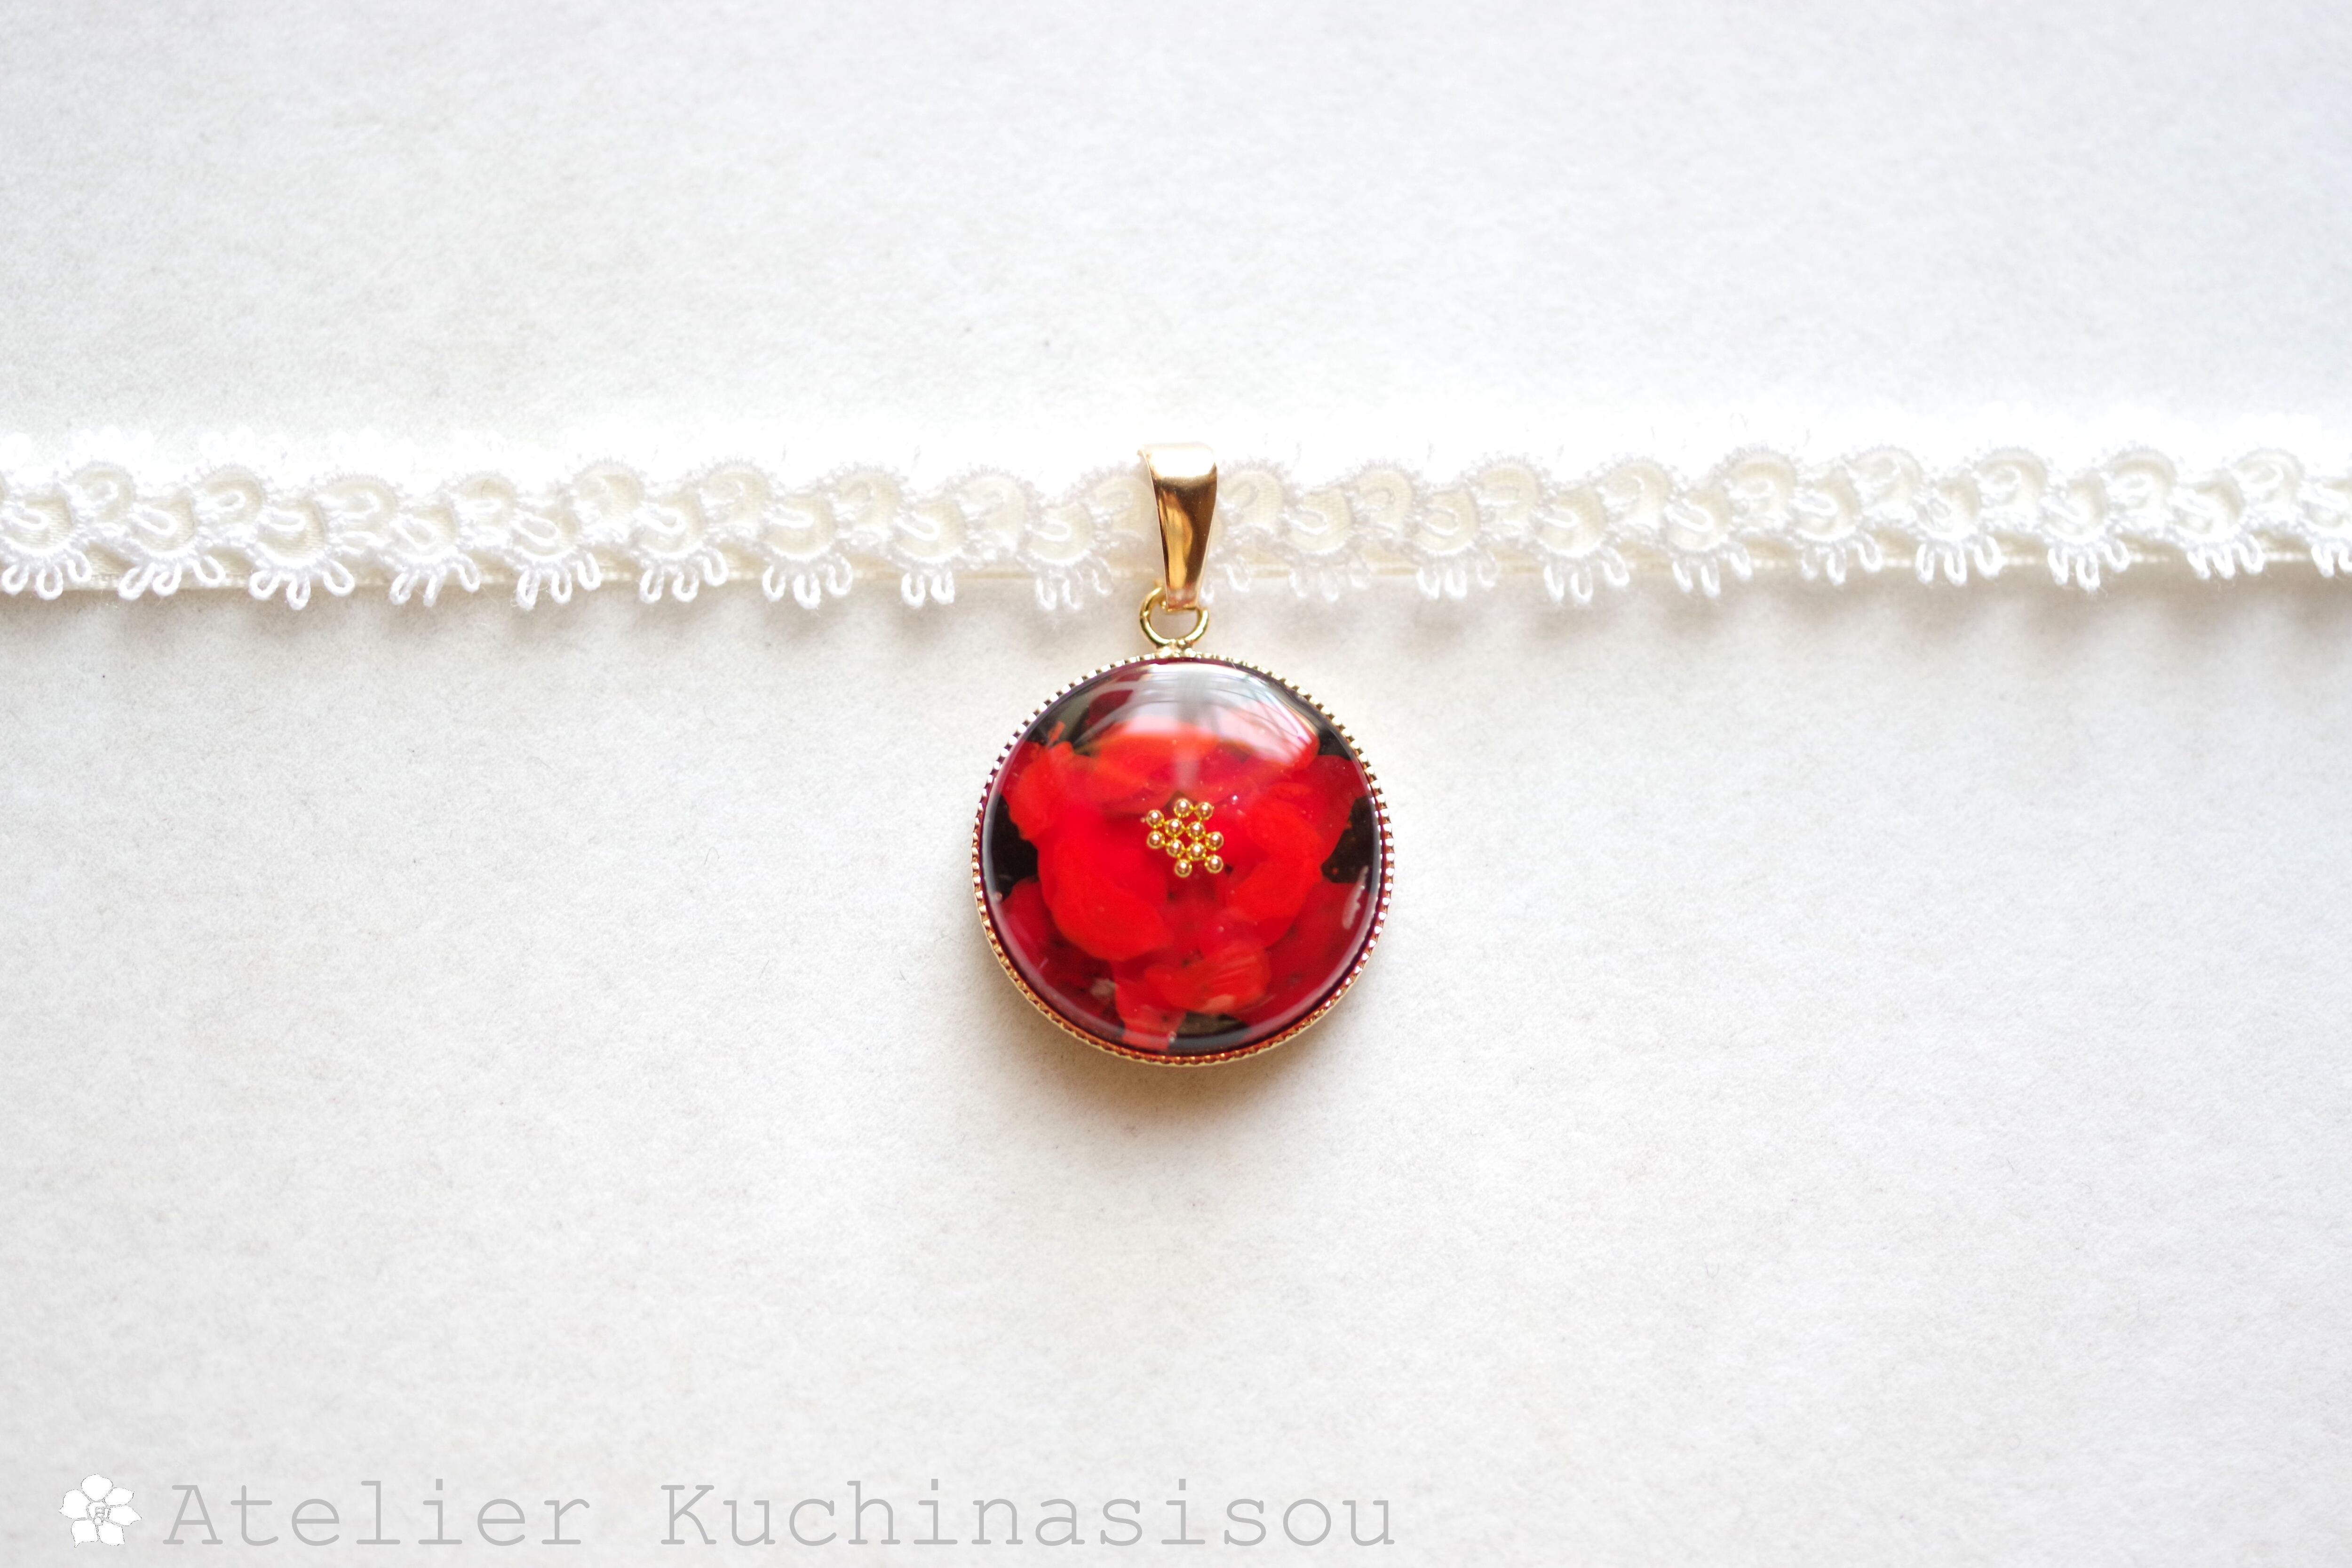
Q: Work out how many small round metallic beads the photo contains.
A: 11